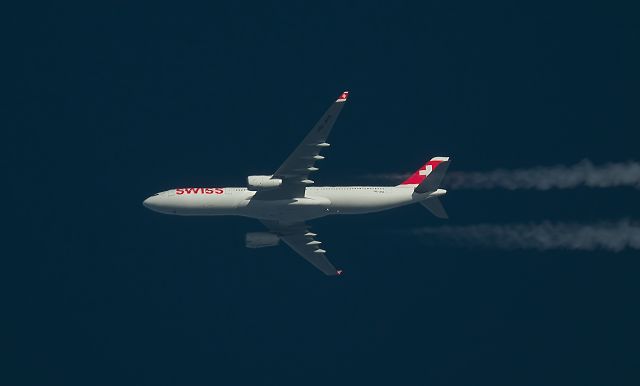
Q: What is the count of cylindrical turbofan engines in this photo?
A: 2